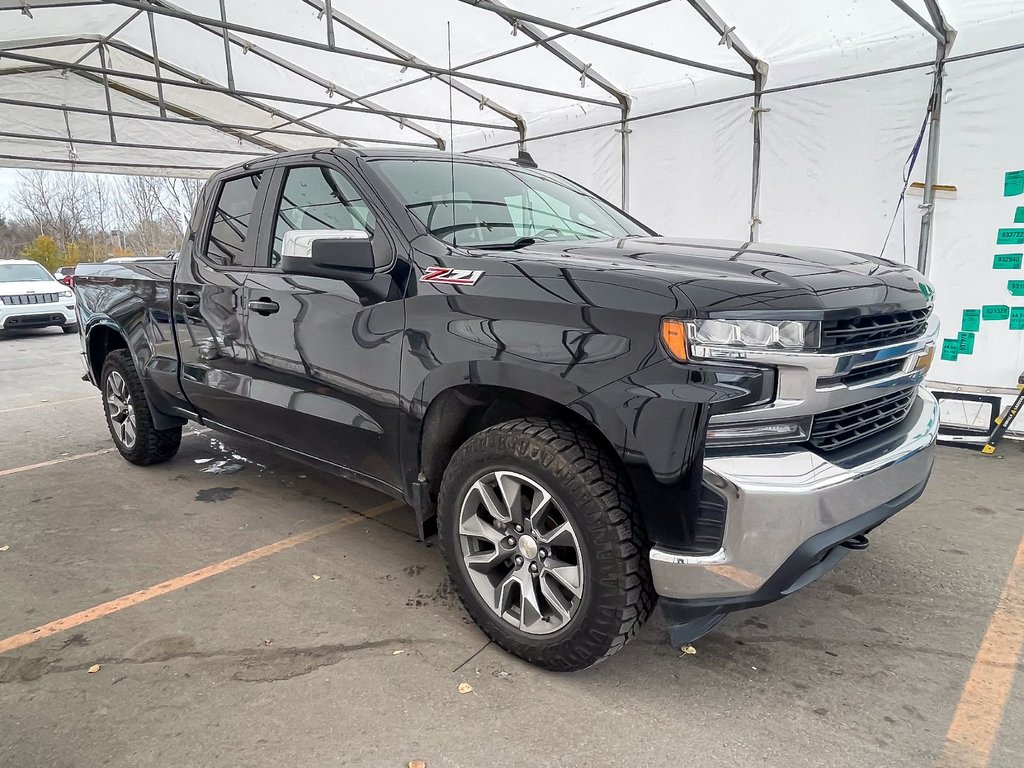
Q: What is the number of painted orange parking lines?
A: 4